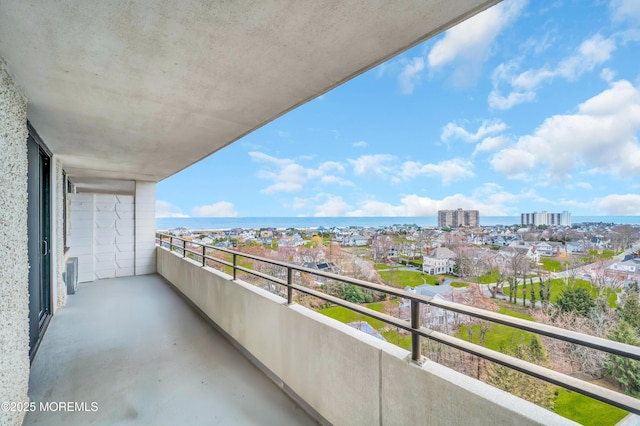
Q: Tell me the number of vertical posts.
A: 7